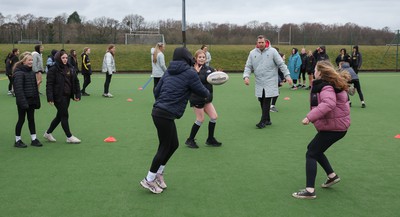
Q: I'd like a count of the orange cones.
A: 5